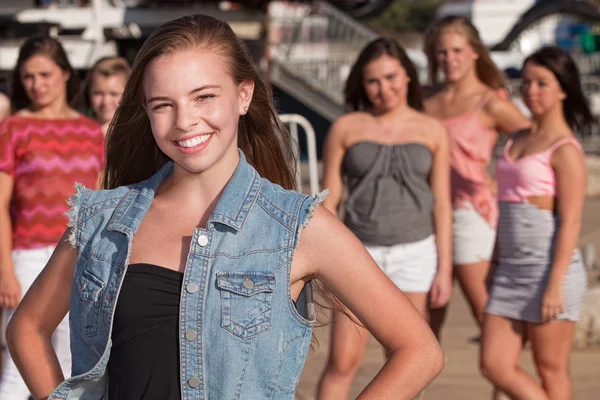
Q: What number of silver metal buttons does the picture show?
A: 5